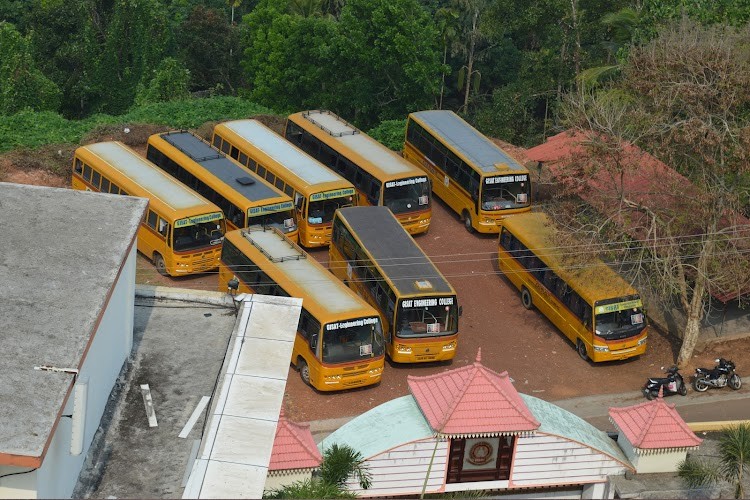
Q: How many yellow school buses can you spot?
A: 8